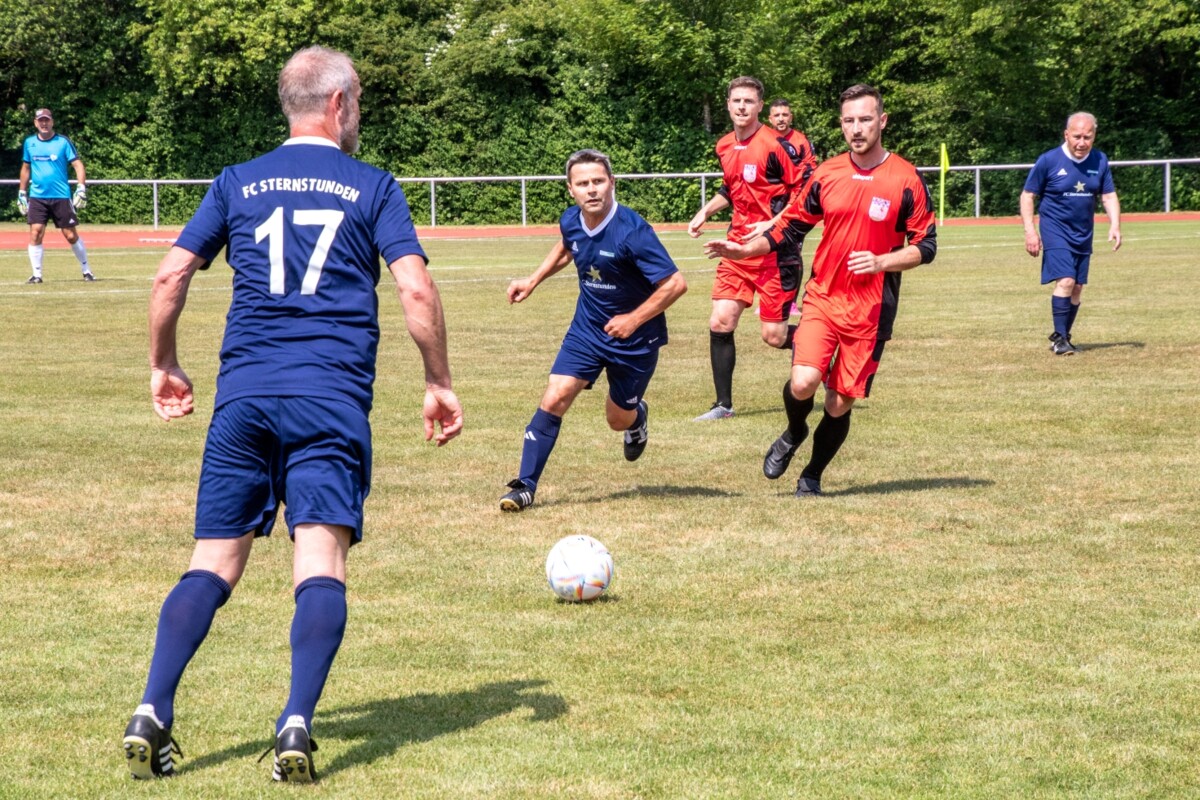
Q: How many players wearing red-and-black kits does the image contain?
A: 3